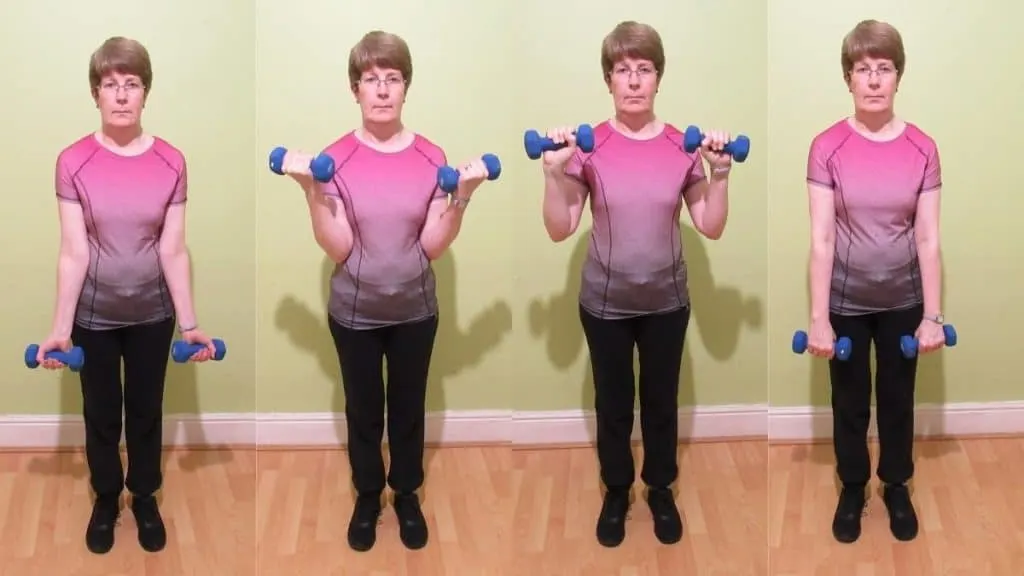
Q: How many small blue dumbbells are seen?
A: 8